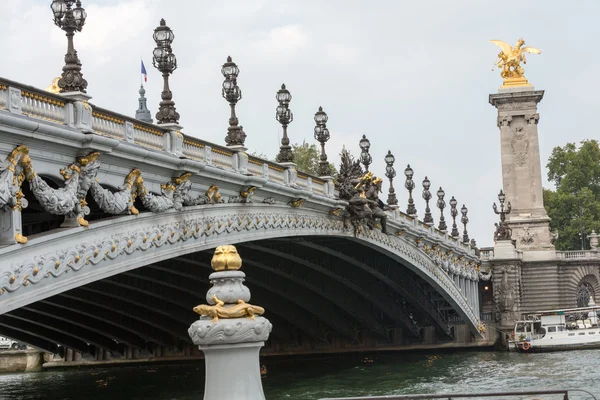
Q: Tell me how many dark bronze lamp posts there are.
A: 13